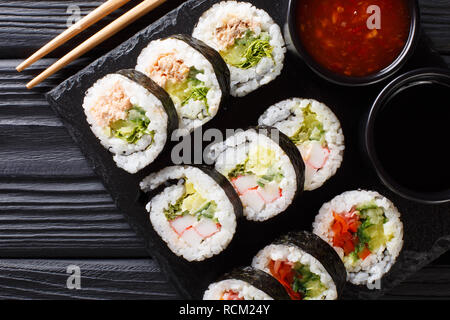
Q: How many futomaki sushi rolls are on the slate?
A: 9